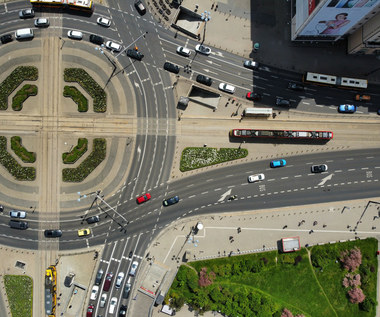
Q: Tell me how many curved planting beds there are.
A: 8